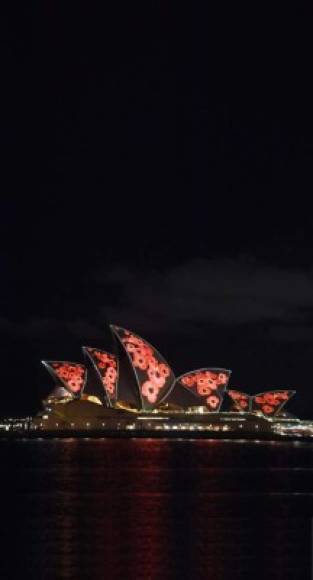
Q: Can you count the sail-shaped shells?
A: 6